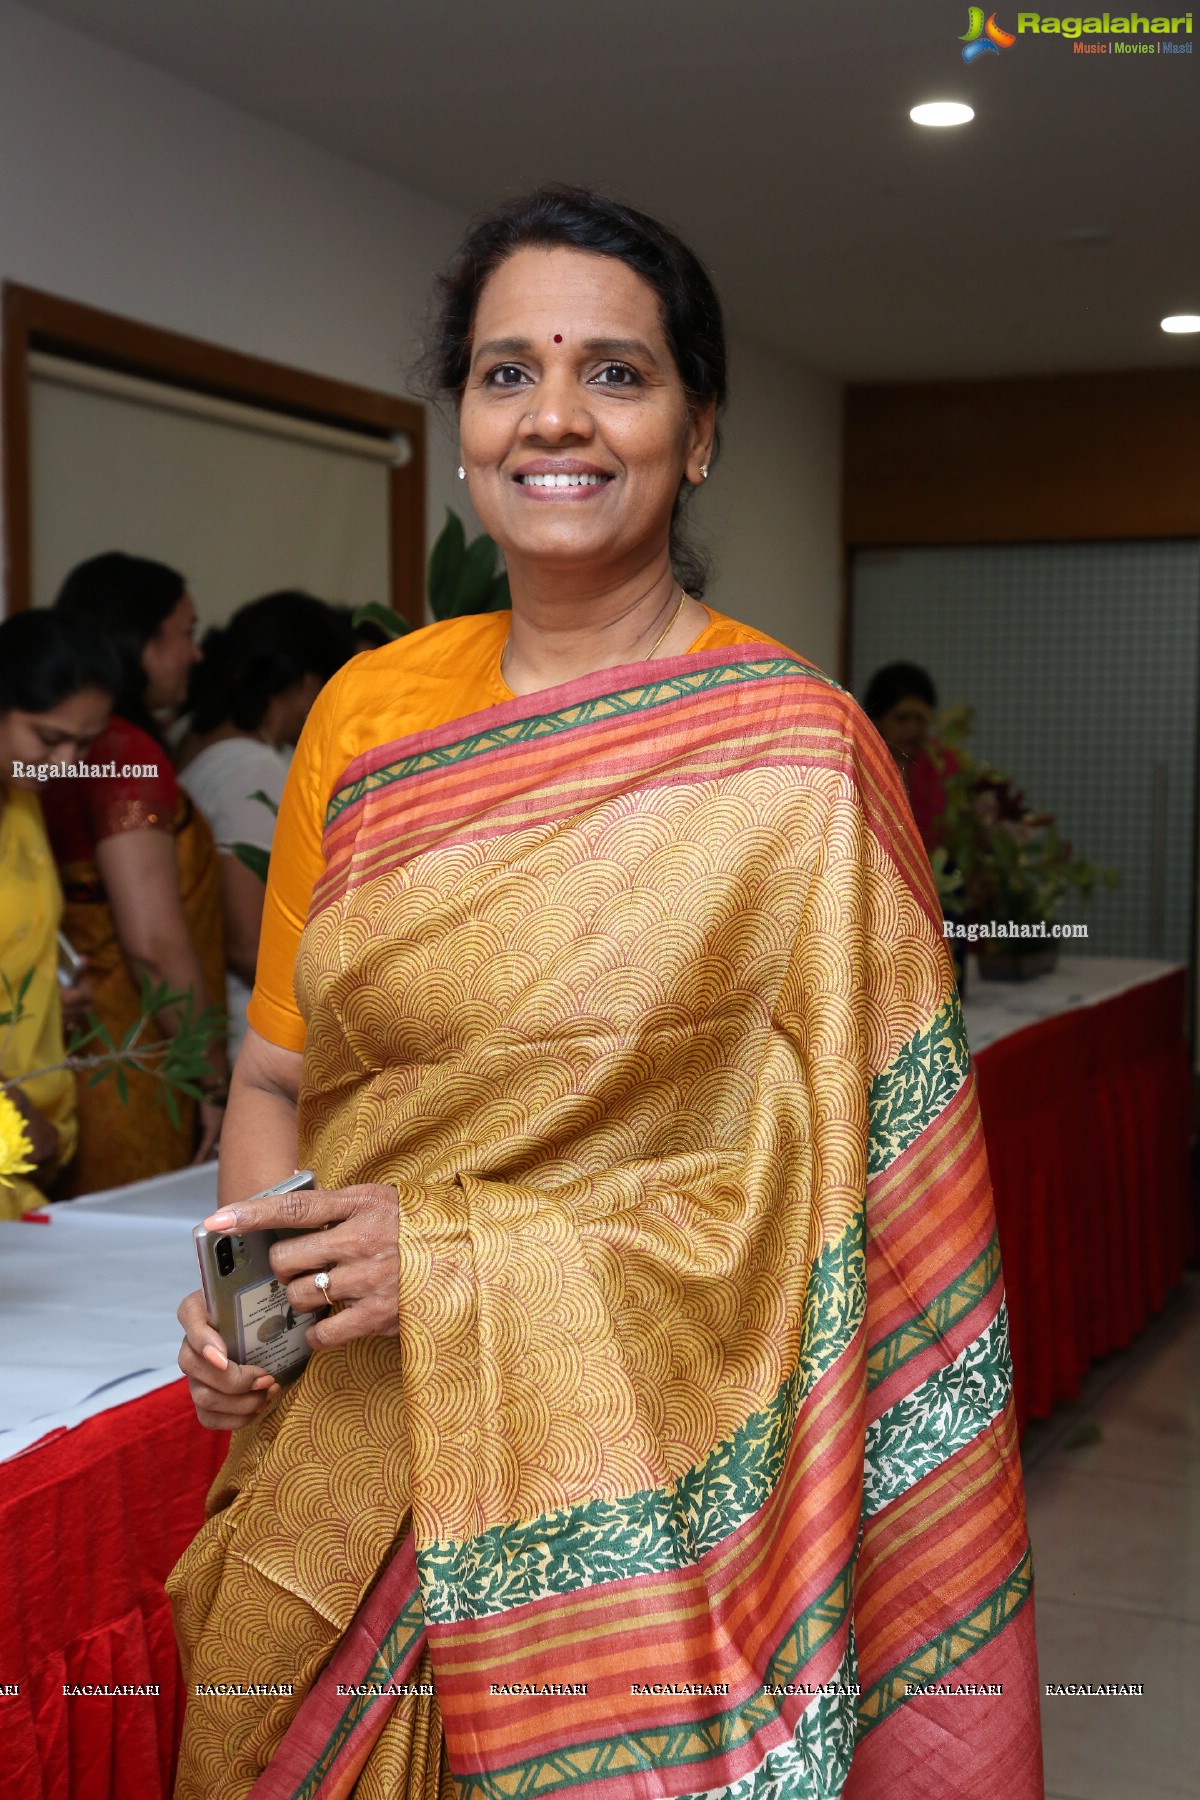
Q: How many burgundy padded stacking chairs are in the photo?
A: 0